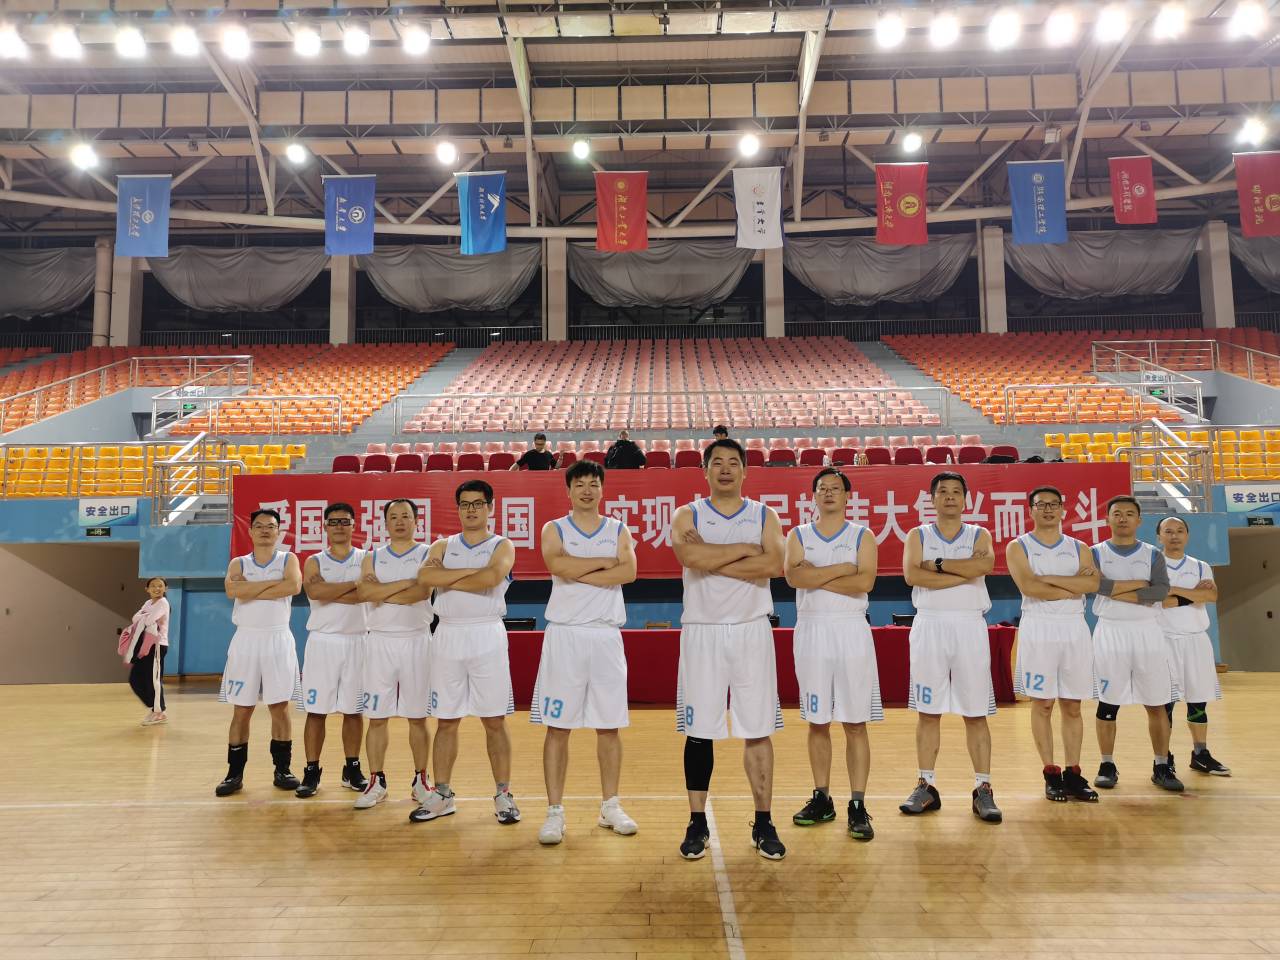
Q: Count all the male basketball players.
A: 11